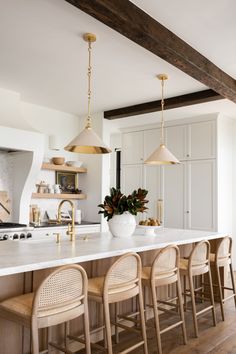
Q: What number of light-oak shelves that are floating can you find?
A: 2